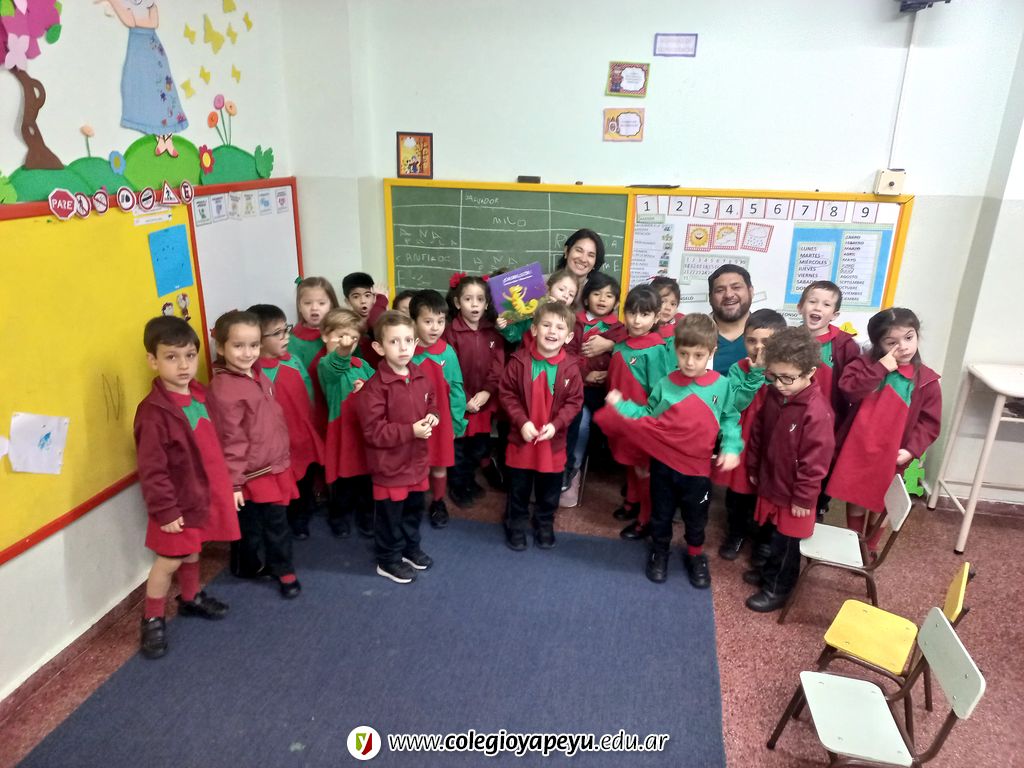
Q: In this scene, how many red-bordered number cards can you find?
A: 9